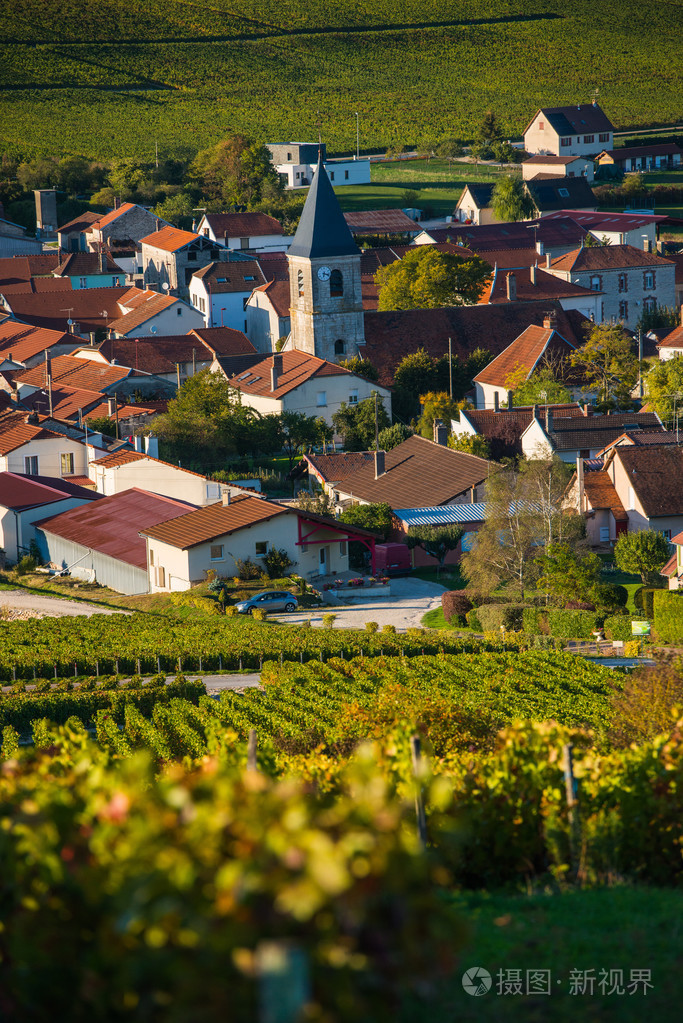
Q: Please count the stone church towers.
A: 1